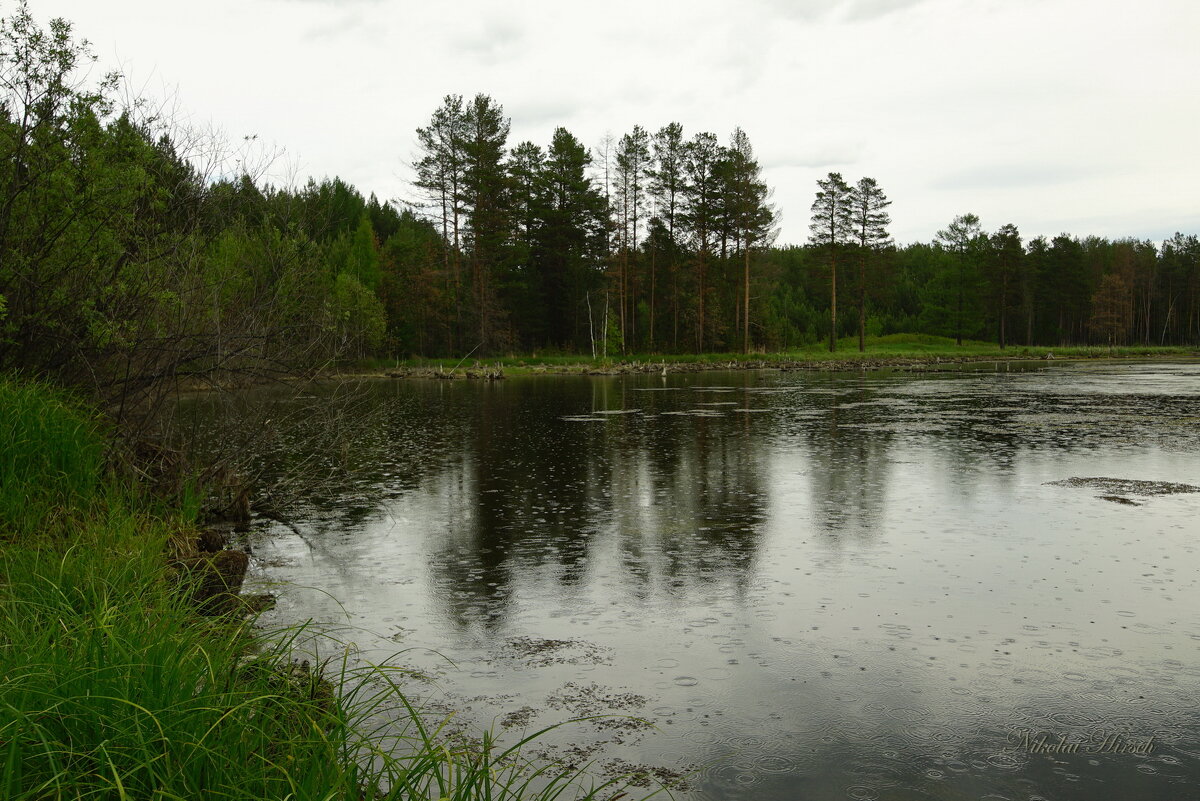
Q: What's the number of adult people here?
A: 0